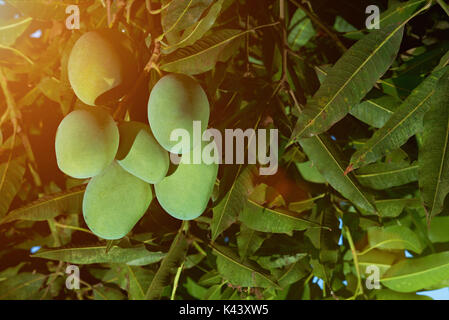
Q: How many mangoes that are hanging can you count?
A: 6